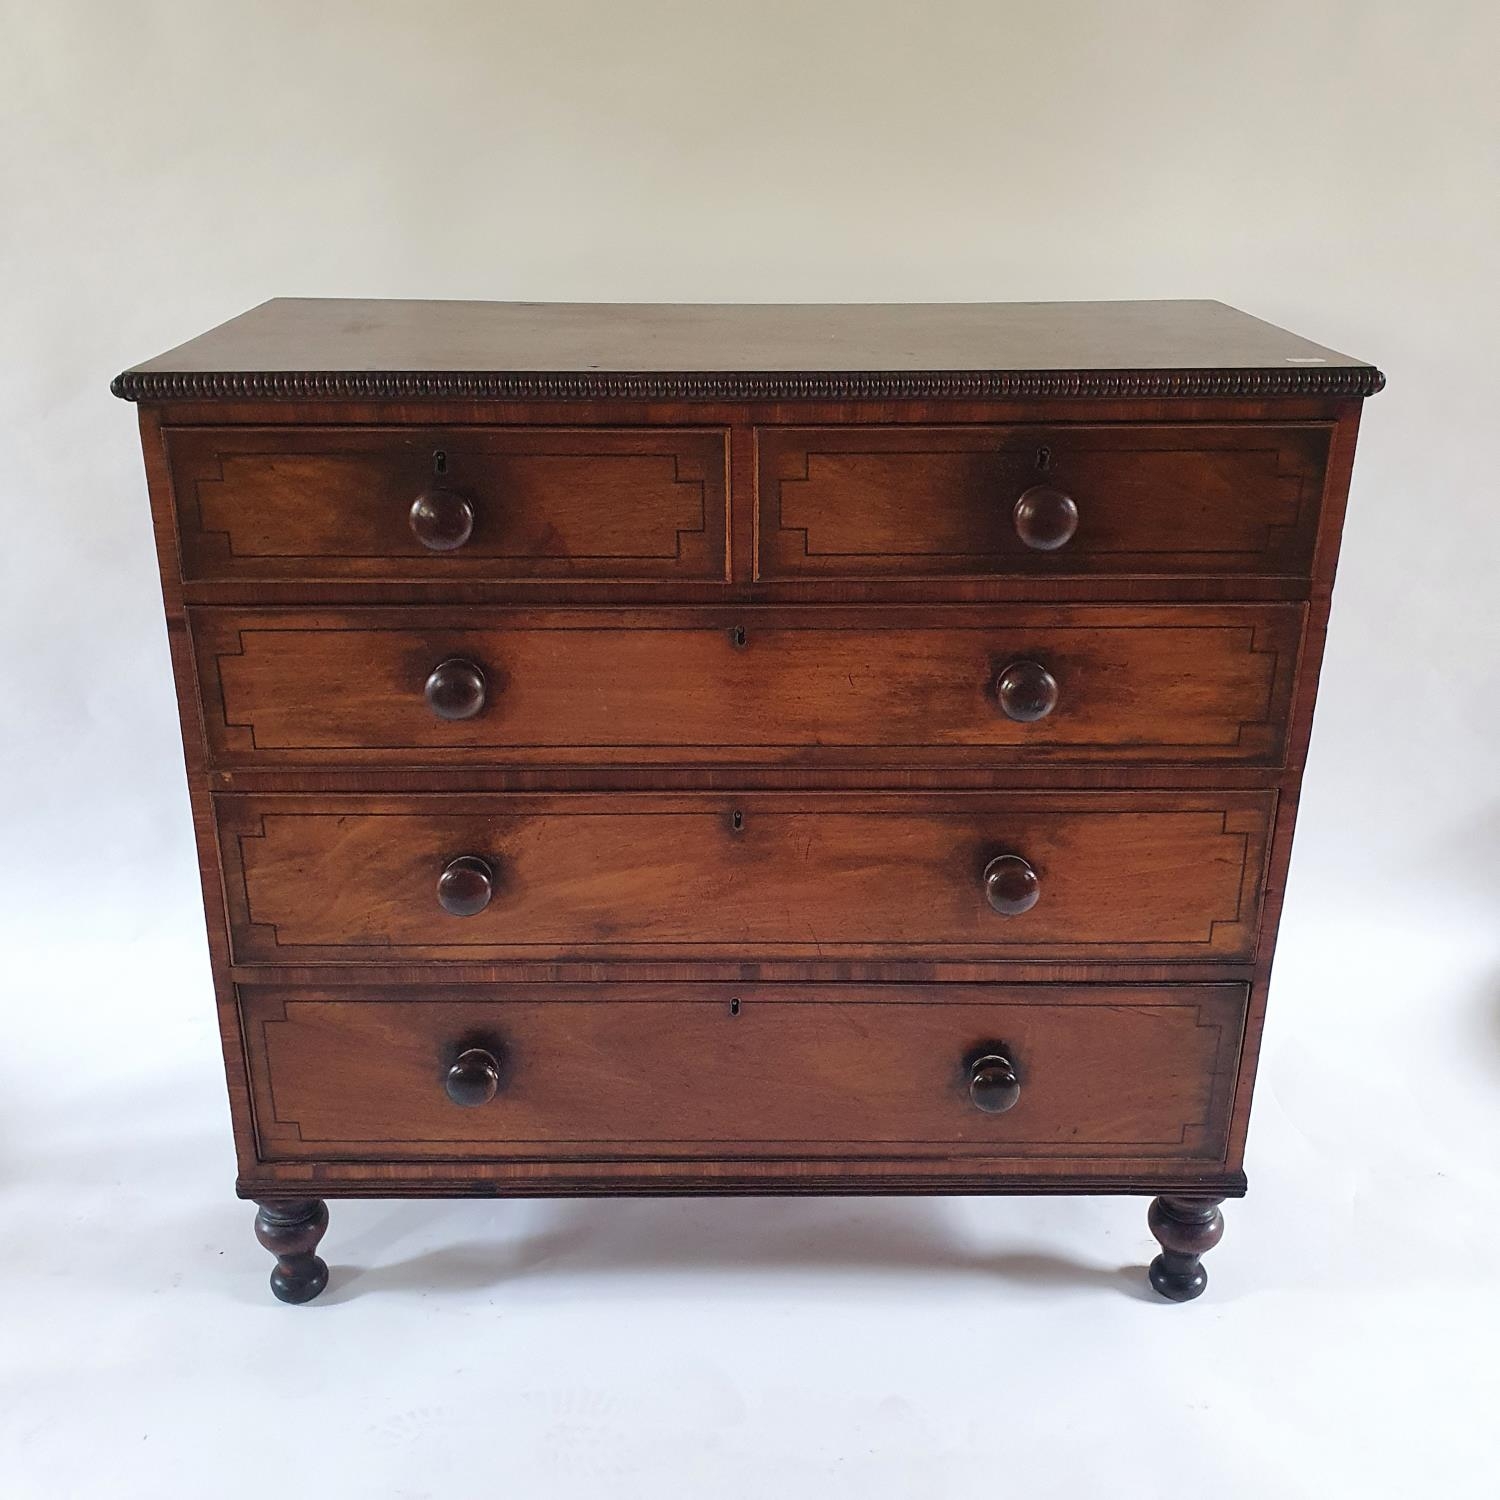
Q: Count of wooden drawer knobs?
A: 8